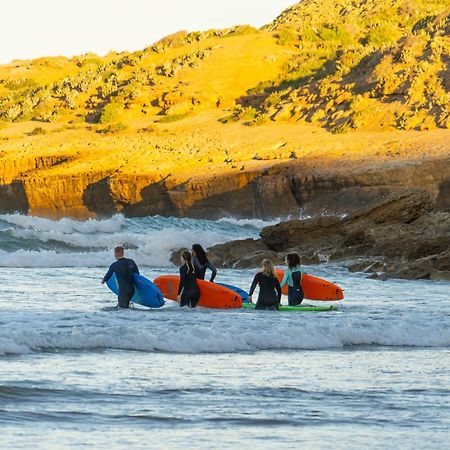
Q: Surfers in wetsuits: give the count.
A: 5